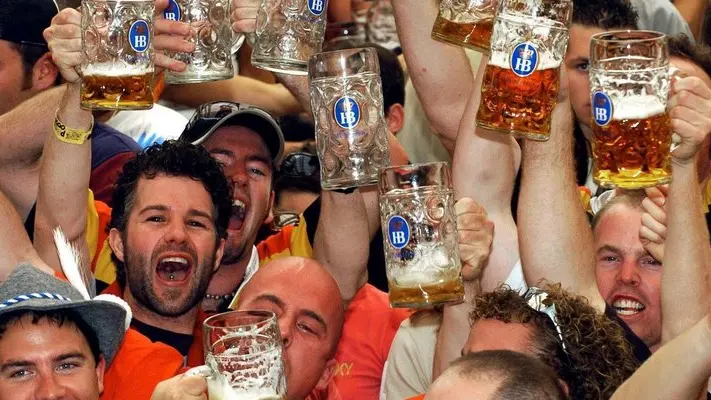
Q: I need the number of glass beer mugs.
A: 9